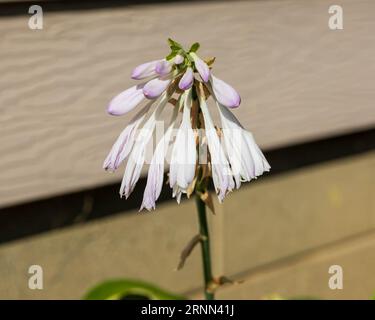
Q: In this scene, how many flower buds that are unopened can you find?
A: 8